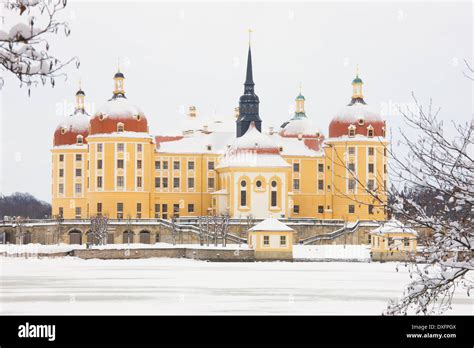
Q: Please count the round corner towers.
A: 4